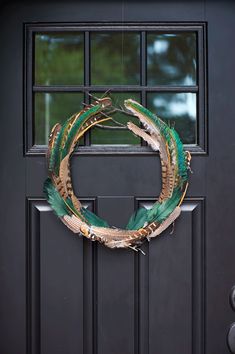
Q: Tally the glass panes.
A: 6